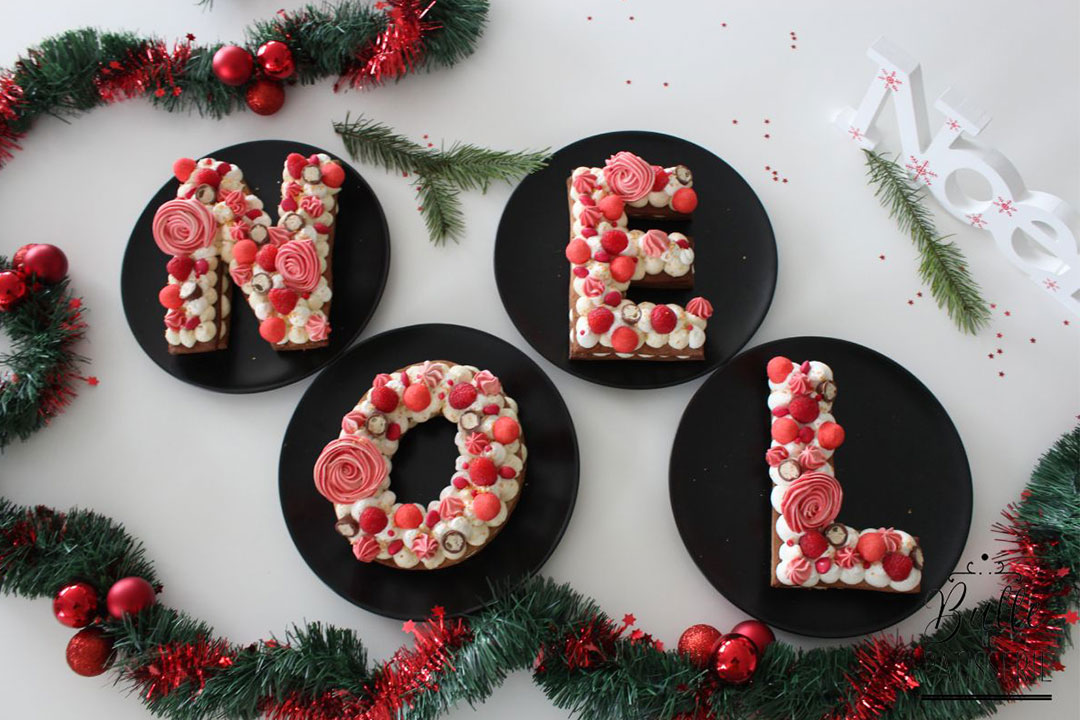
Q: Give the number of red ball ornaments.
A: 12